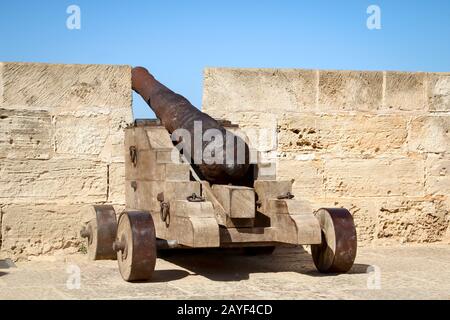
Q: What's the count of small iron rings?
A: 4